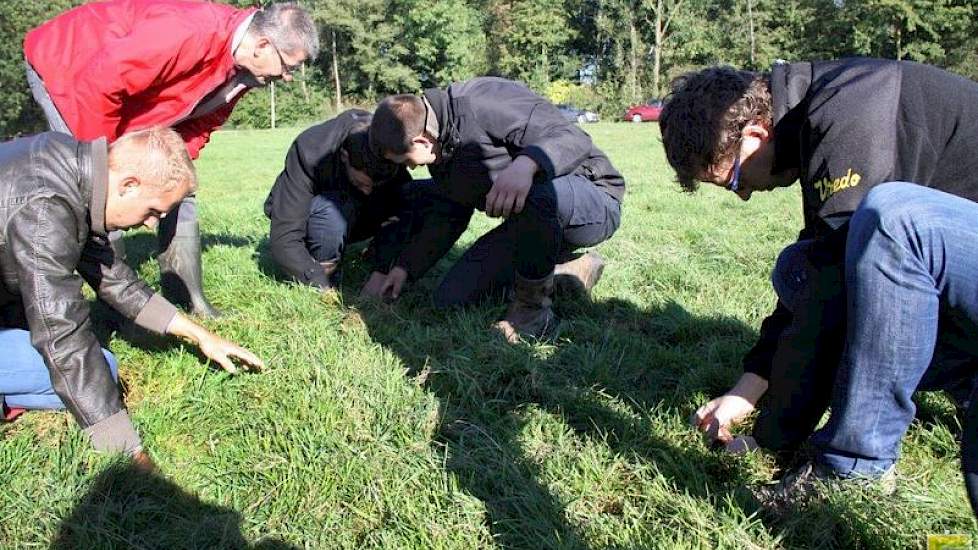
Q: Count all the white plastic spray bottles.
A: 0